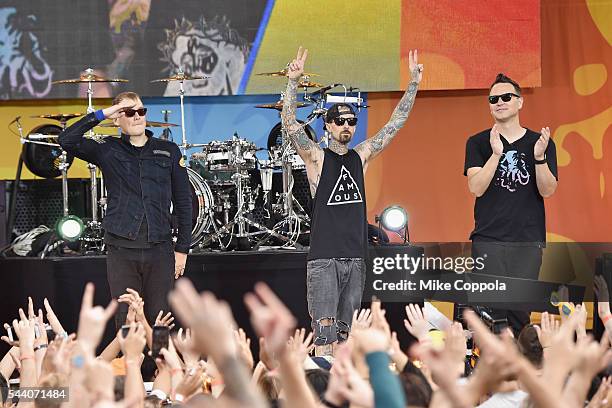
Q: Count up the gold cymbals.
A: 7